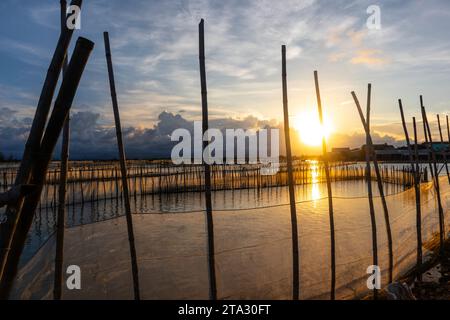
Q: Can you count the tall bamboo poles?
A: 15